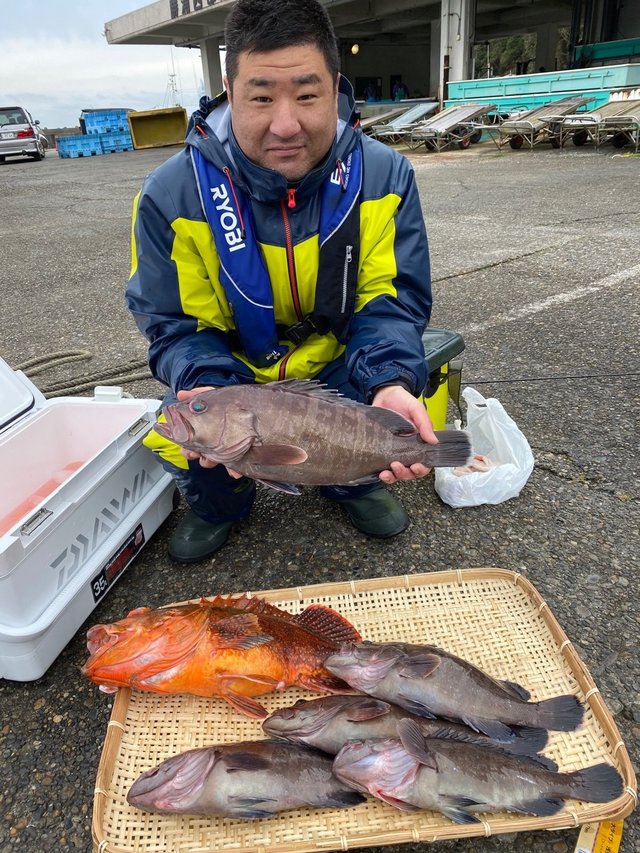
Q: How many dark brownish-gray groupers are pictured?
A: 5